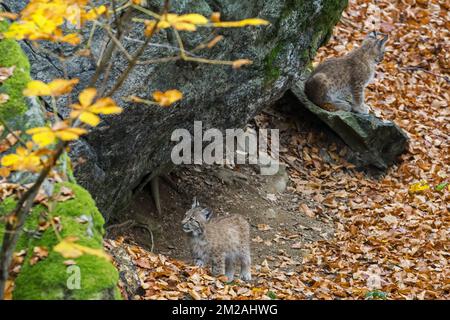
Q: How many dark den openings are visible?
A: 1